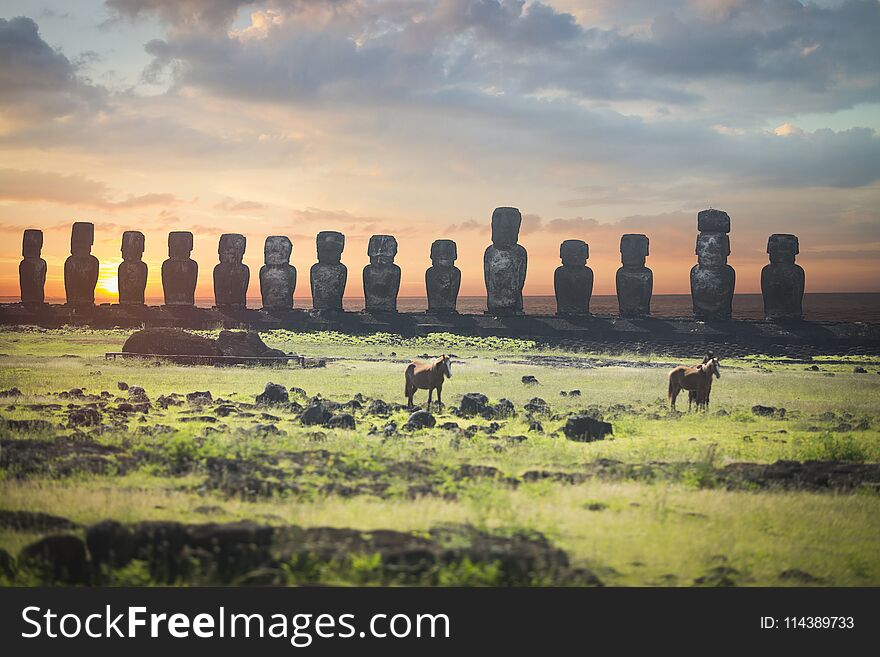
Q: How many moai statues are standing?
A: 14